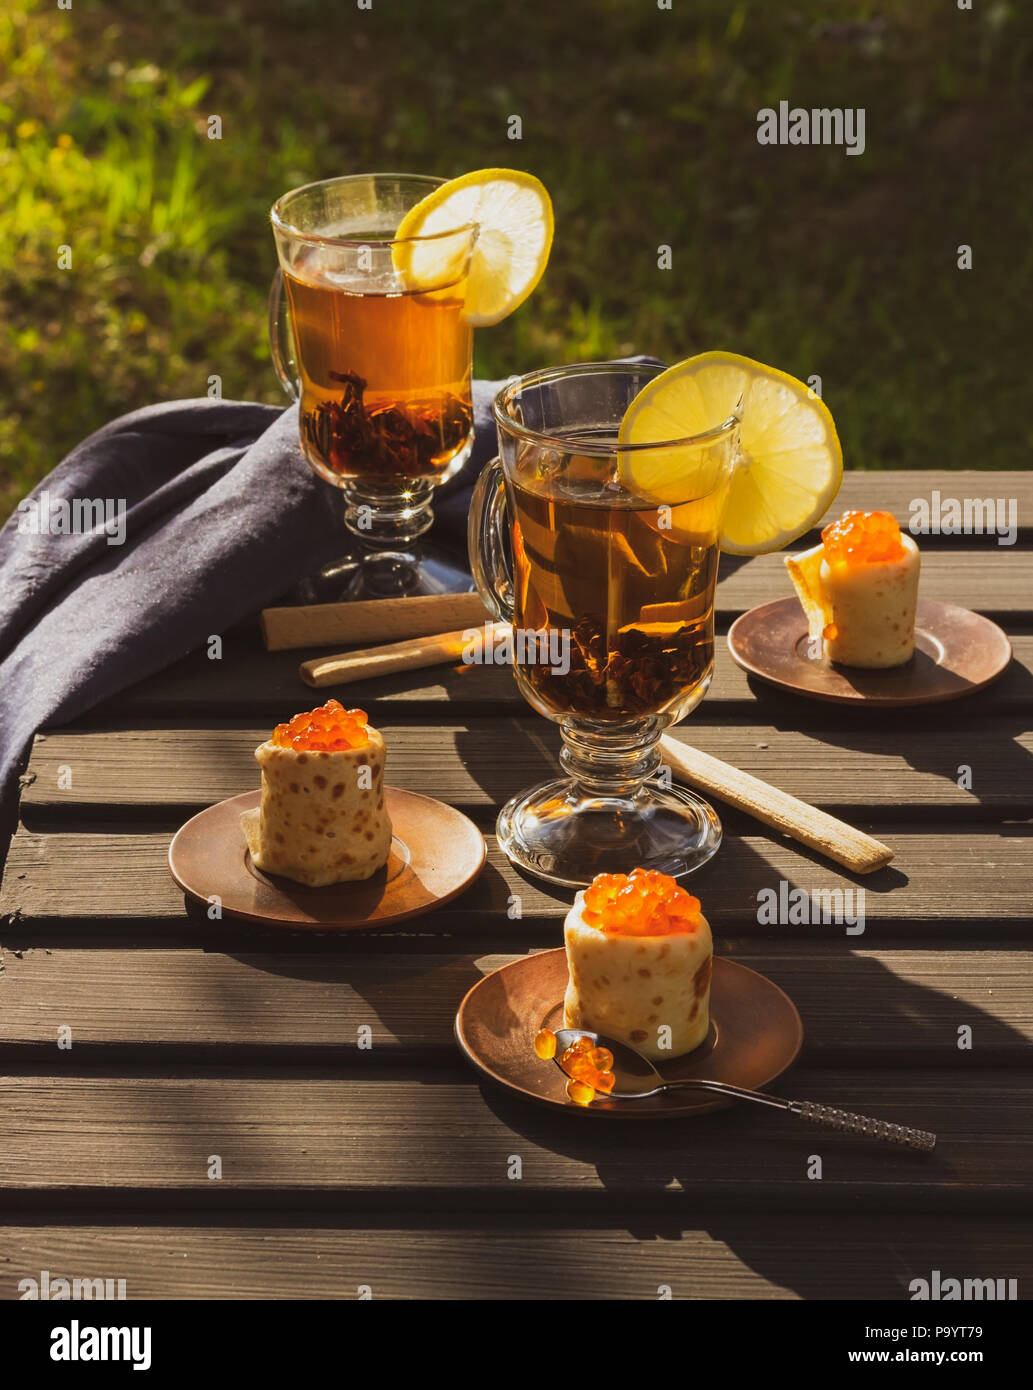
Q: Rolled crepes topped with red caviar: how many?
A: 3